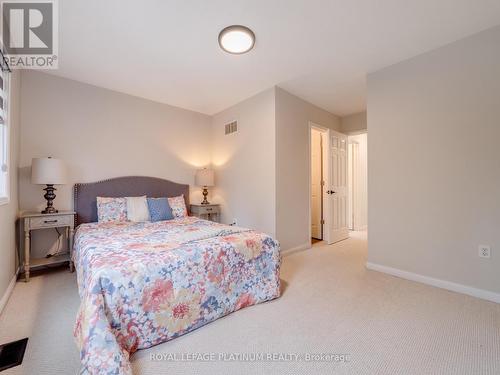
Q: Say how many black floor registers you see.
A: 1